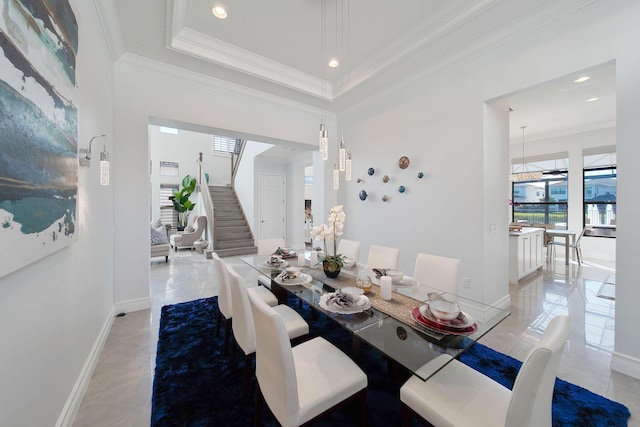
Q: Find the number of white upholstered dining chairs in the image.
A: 8